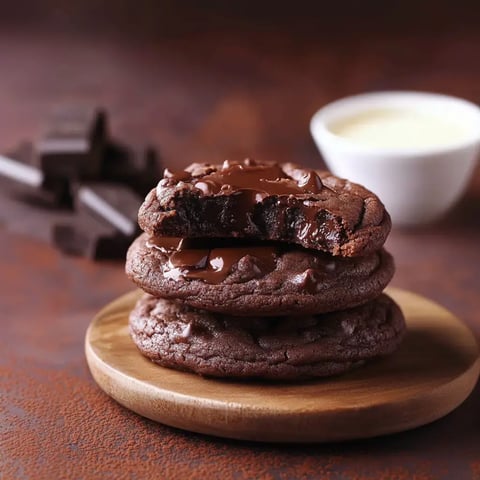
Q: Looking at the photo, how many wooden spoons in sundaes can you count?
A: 0